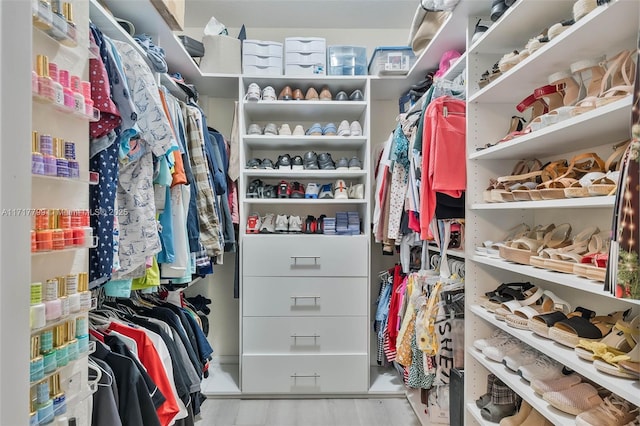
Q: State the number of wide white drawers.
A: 4